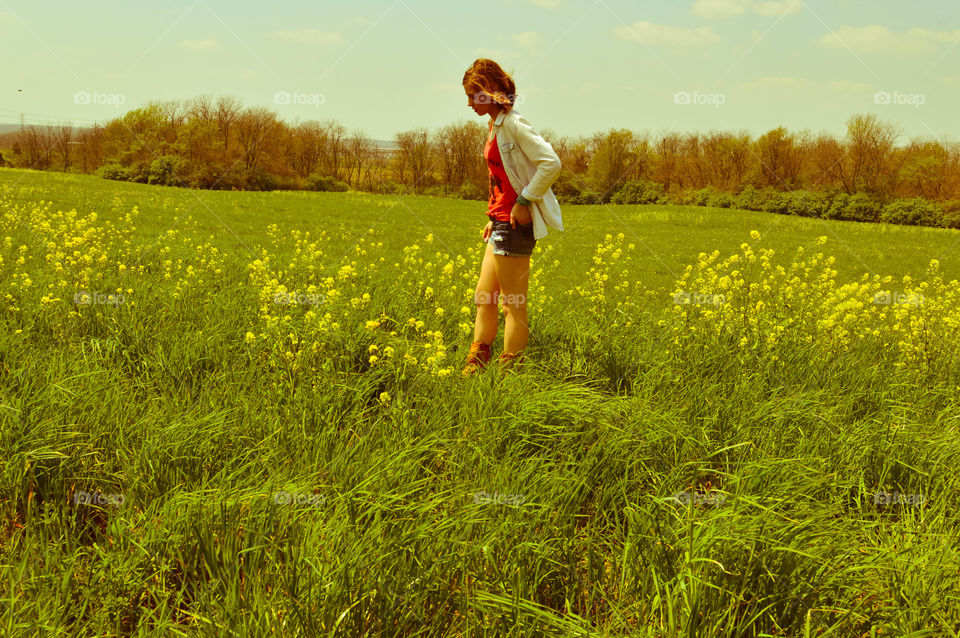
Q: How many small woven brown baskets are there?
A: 0